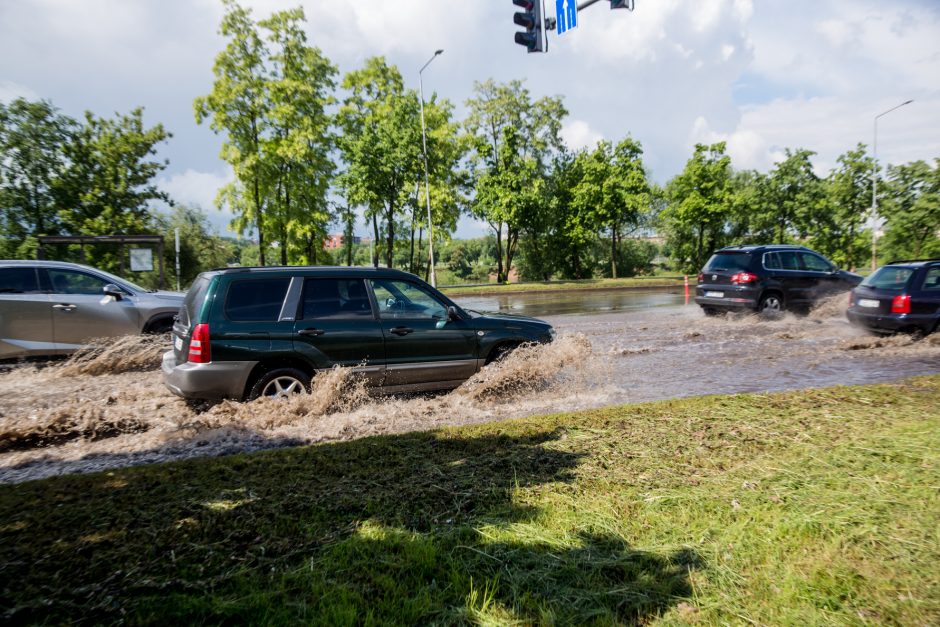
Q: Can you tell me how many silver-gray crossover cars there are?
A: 1